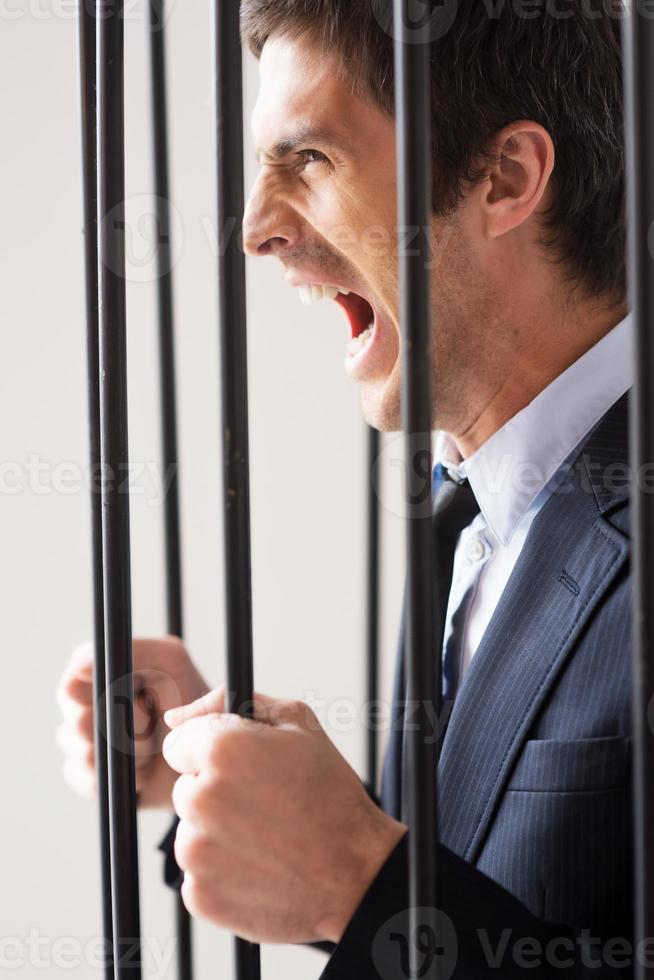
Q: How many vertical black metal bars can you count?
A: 7